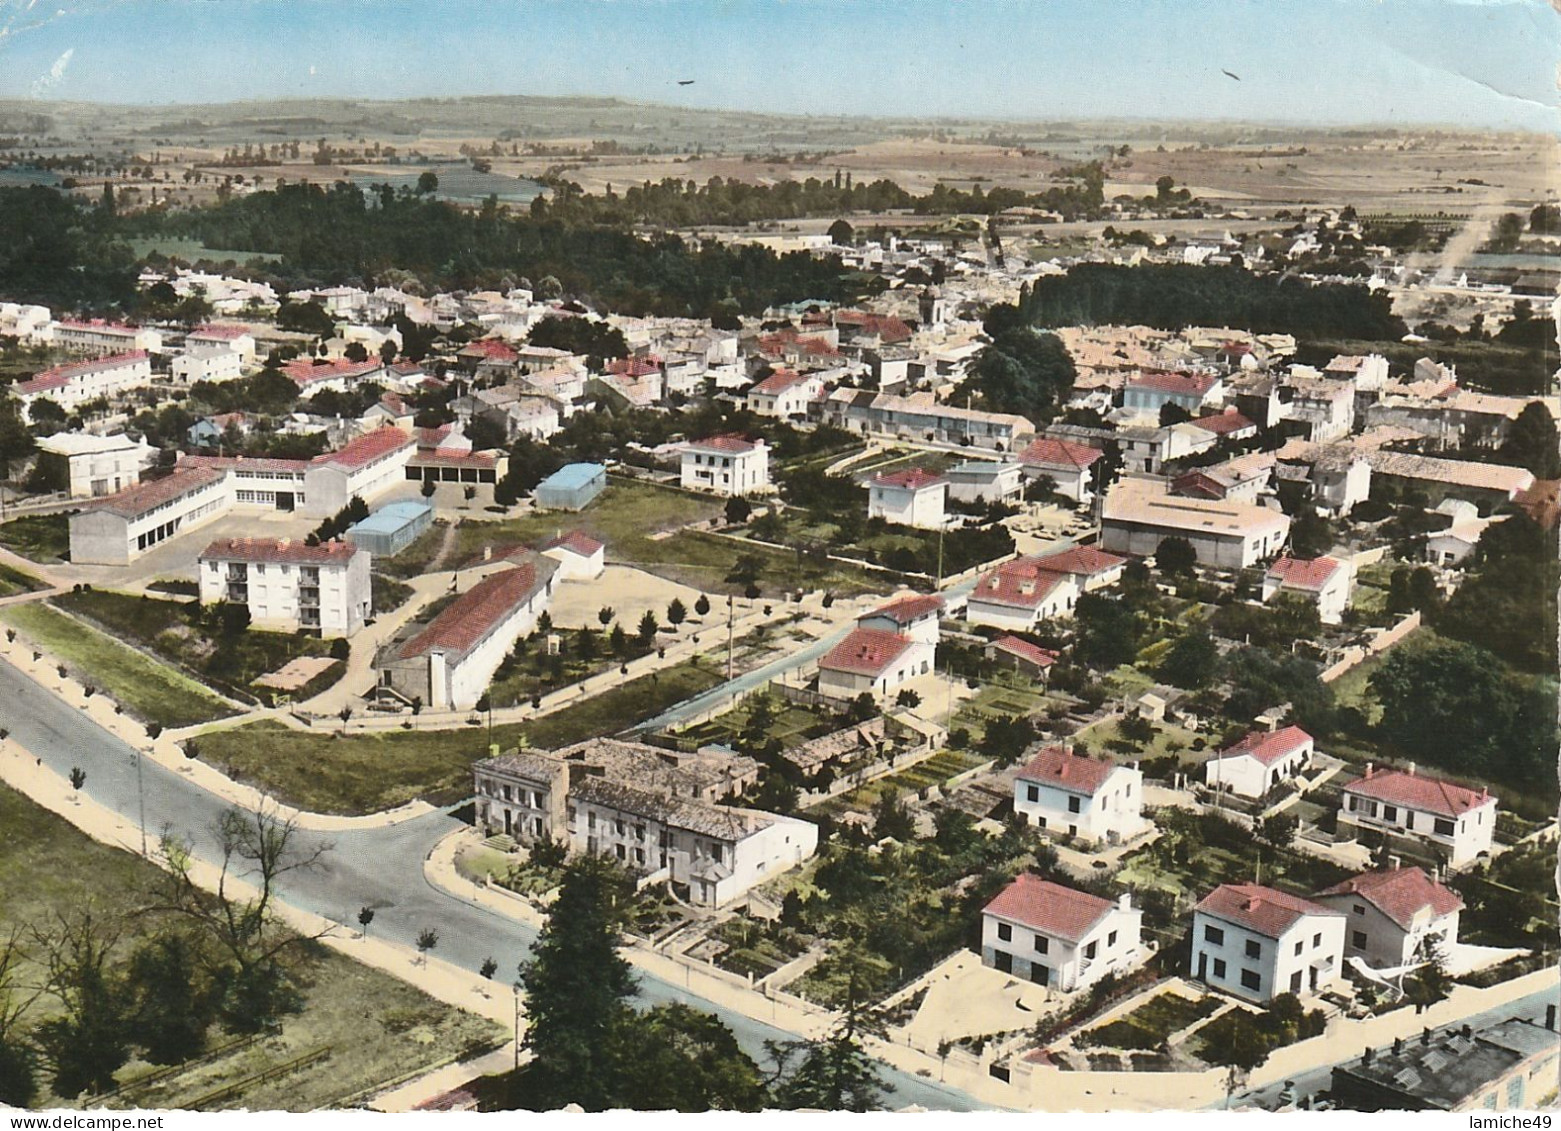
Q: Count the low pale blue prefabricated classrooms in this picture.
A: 2